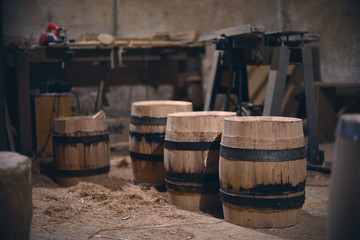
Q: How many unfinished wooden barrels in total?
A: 4